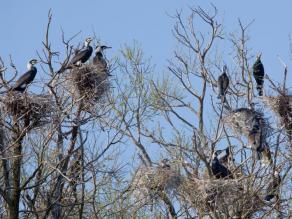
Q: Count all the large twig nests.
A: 6